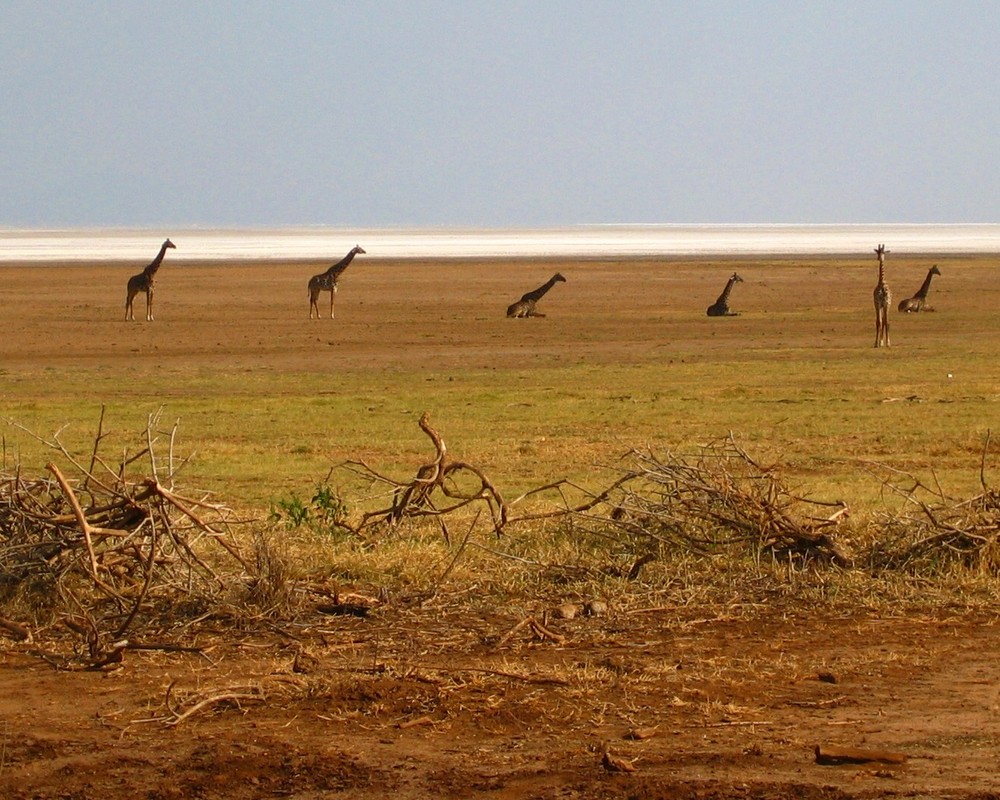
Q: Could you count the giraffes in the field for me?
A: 6